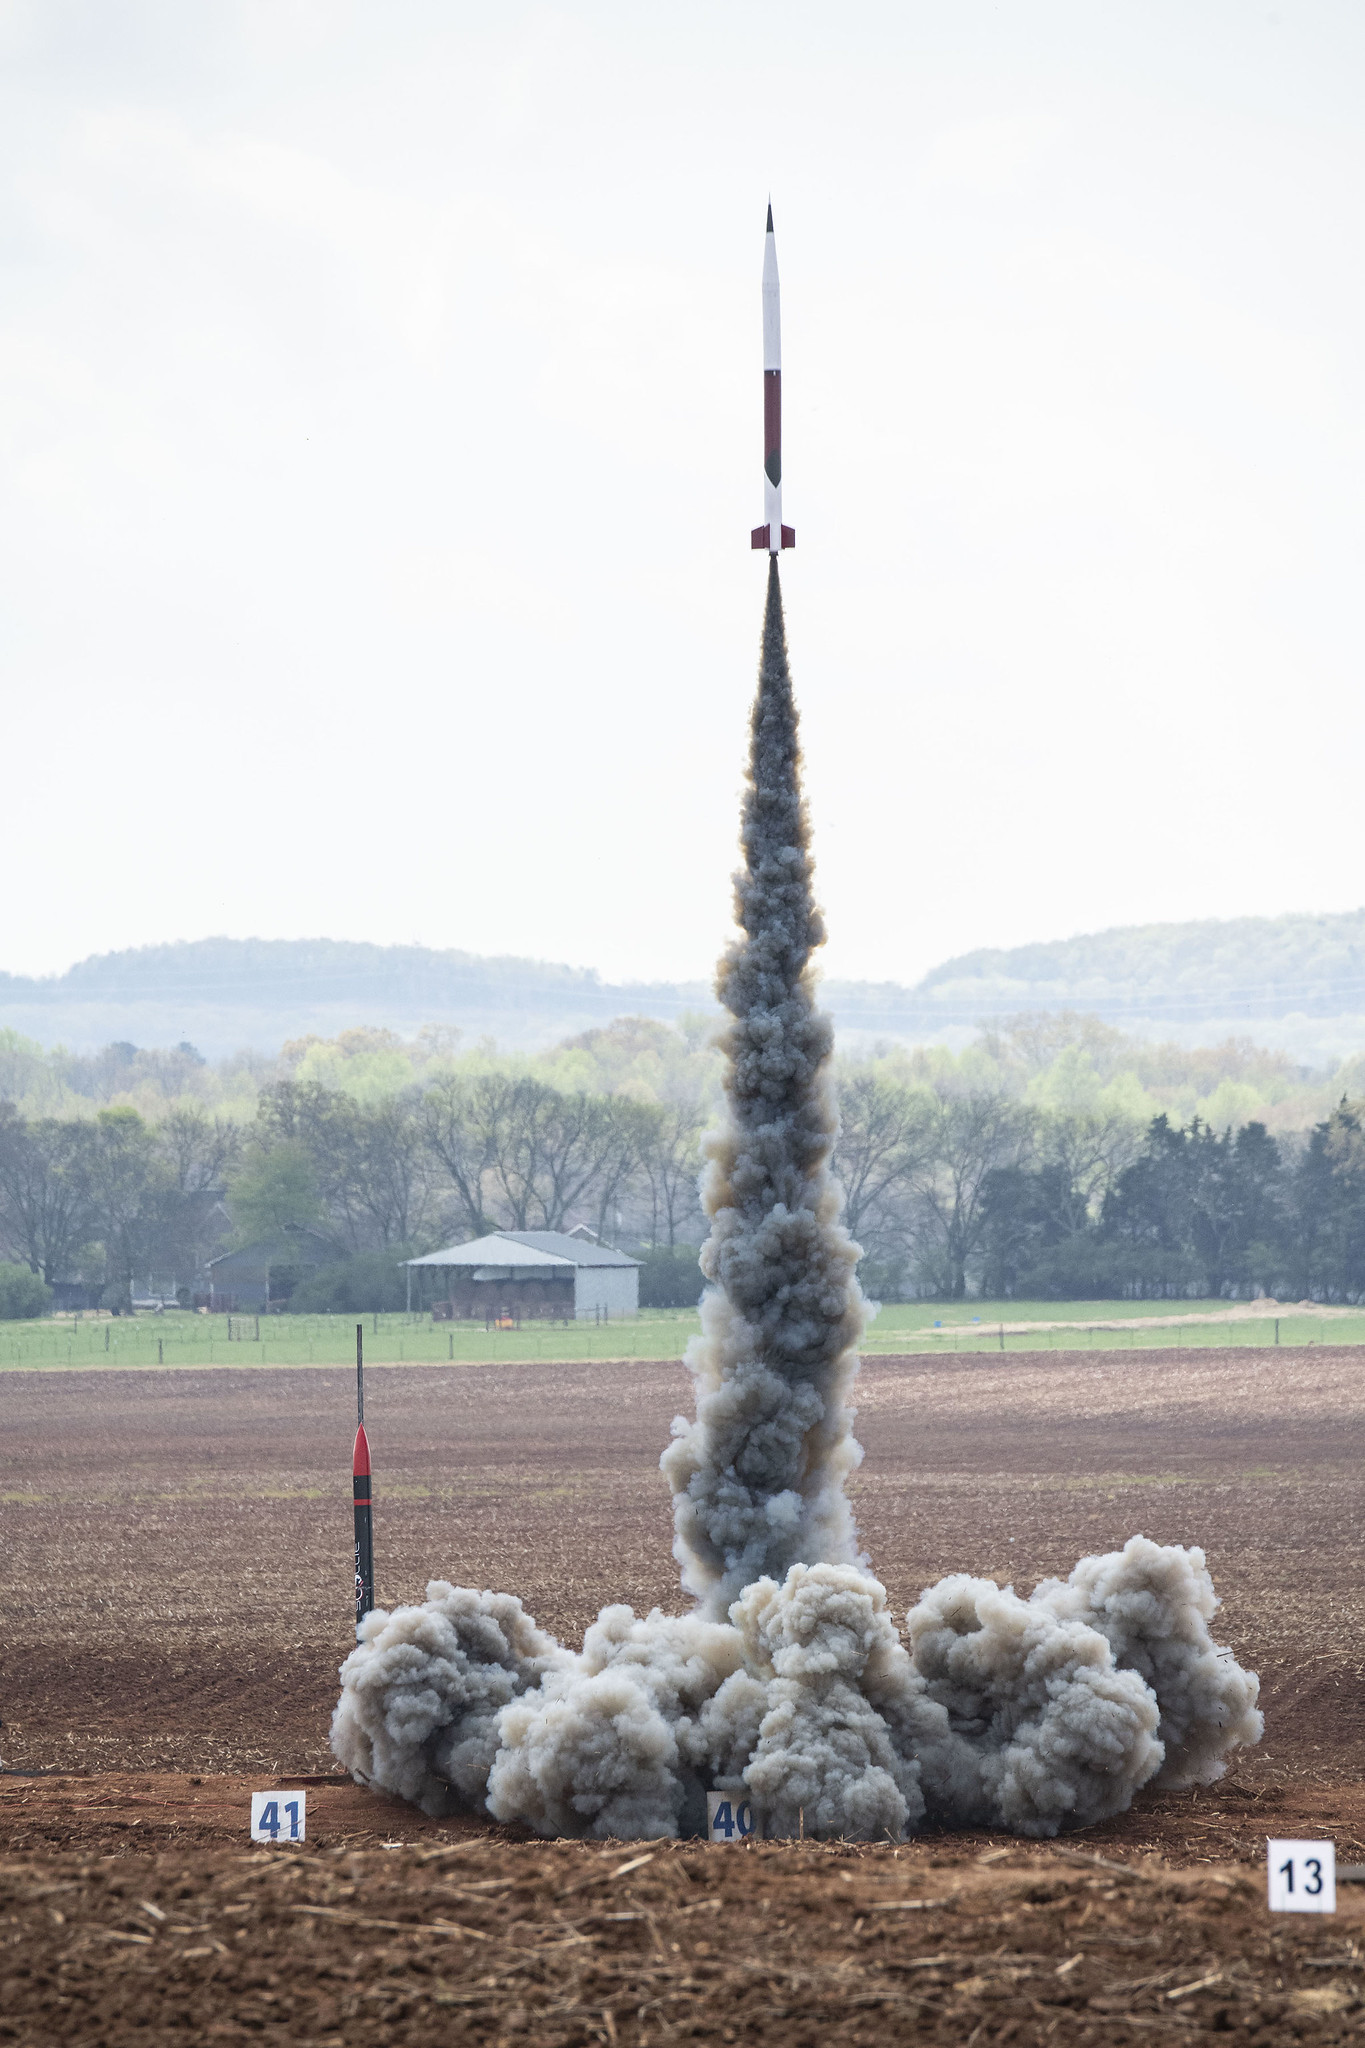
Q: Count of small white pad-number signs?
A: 3